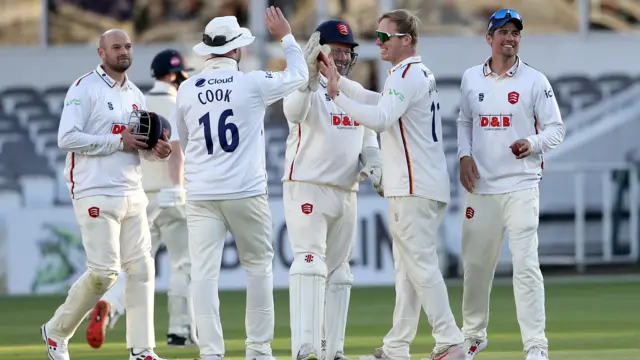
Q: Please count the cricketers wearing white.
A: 6